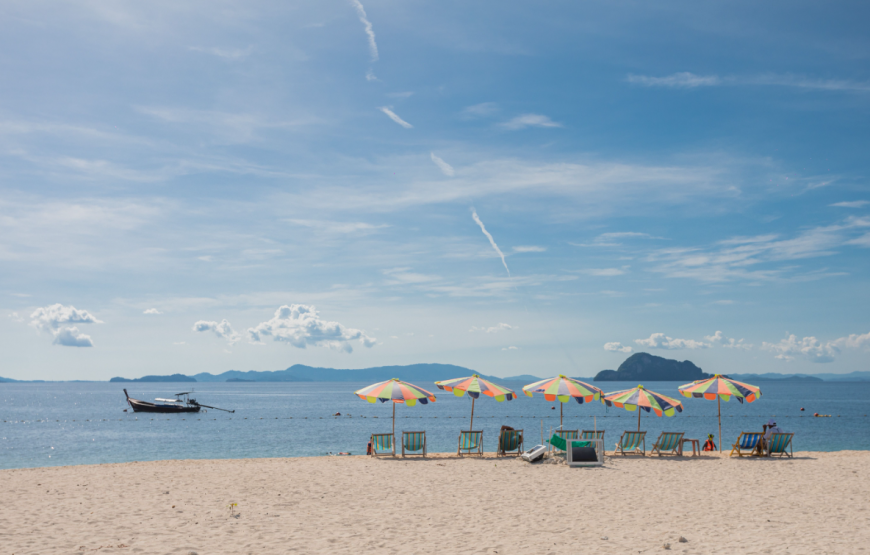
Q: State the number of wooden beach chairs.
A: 10